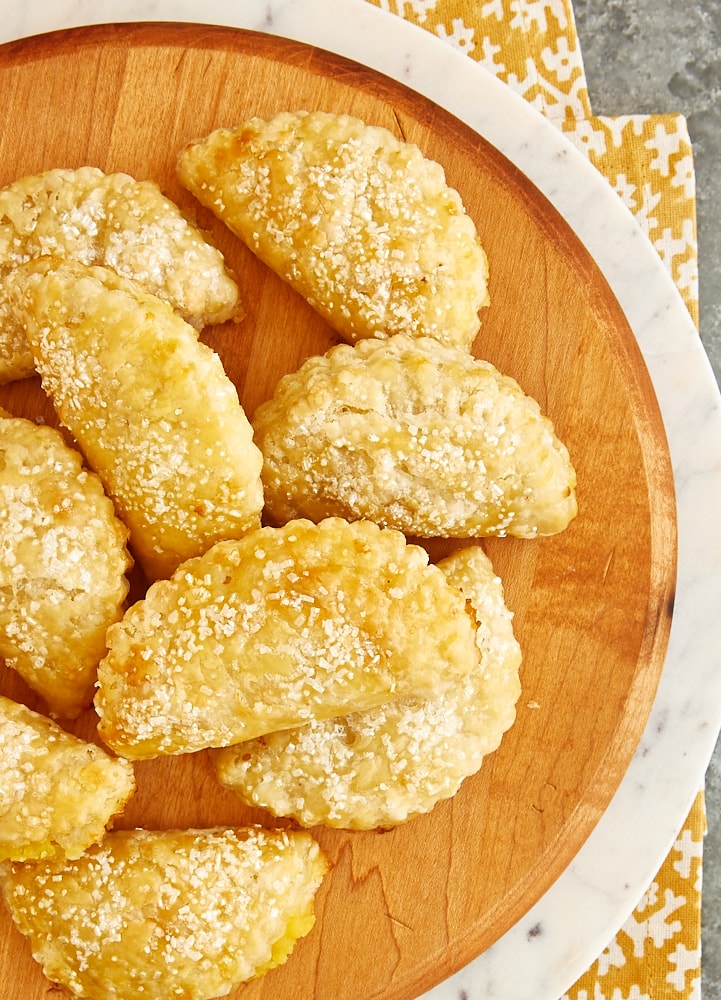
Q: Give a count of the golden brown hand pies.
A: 9